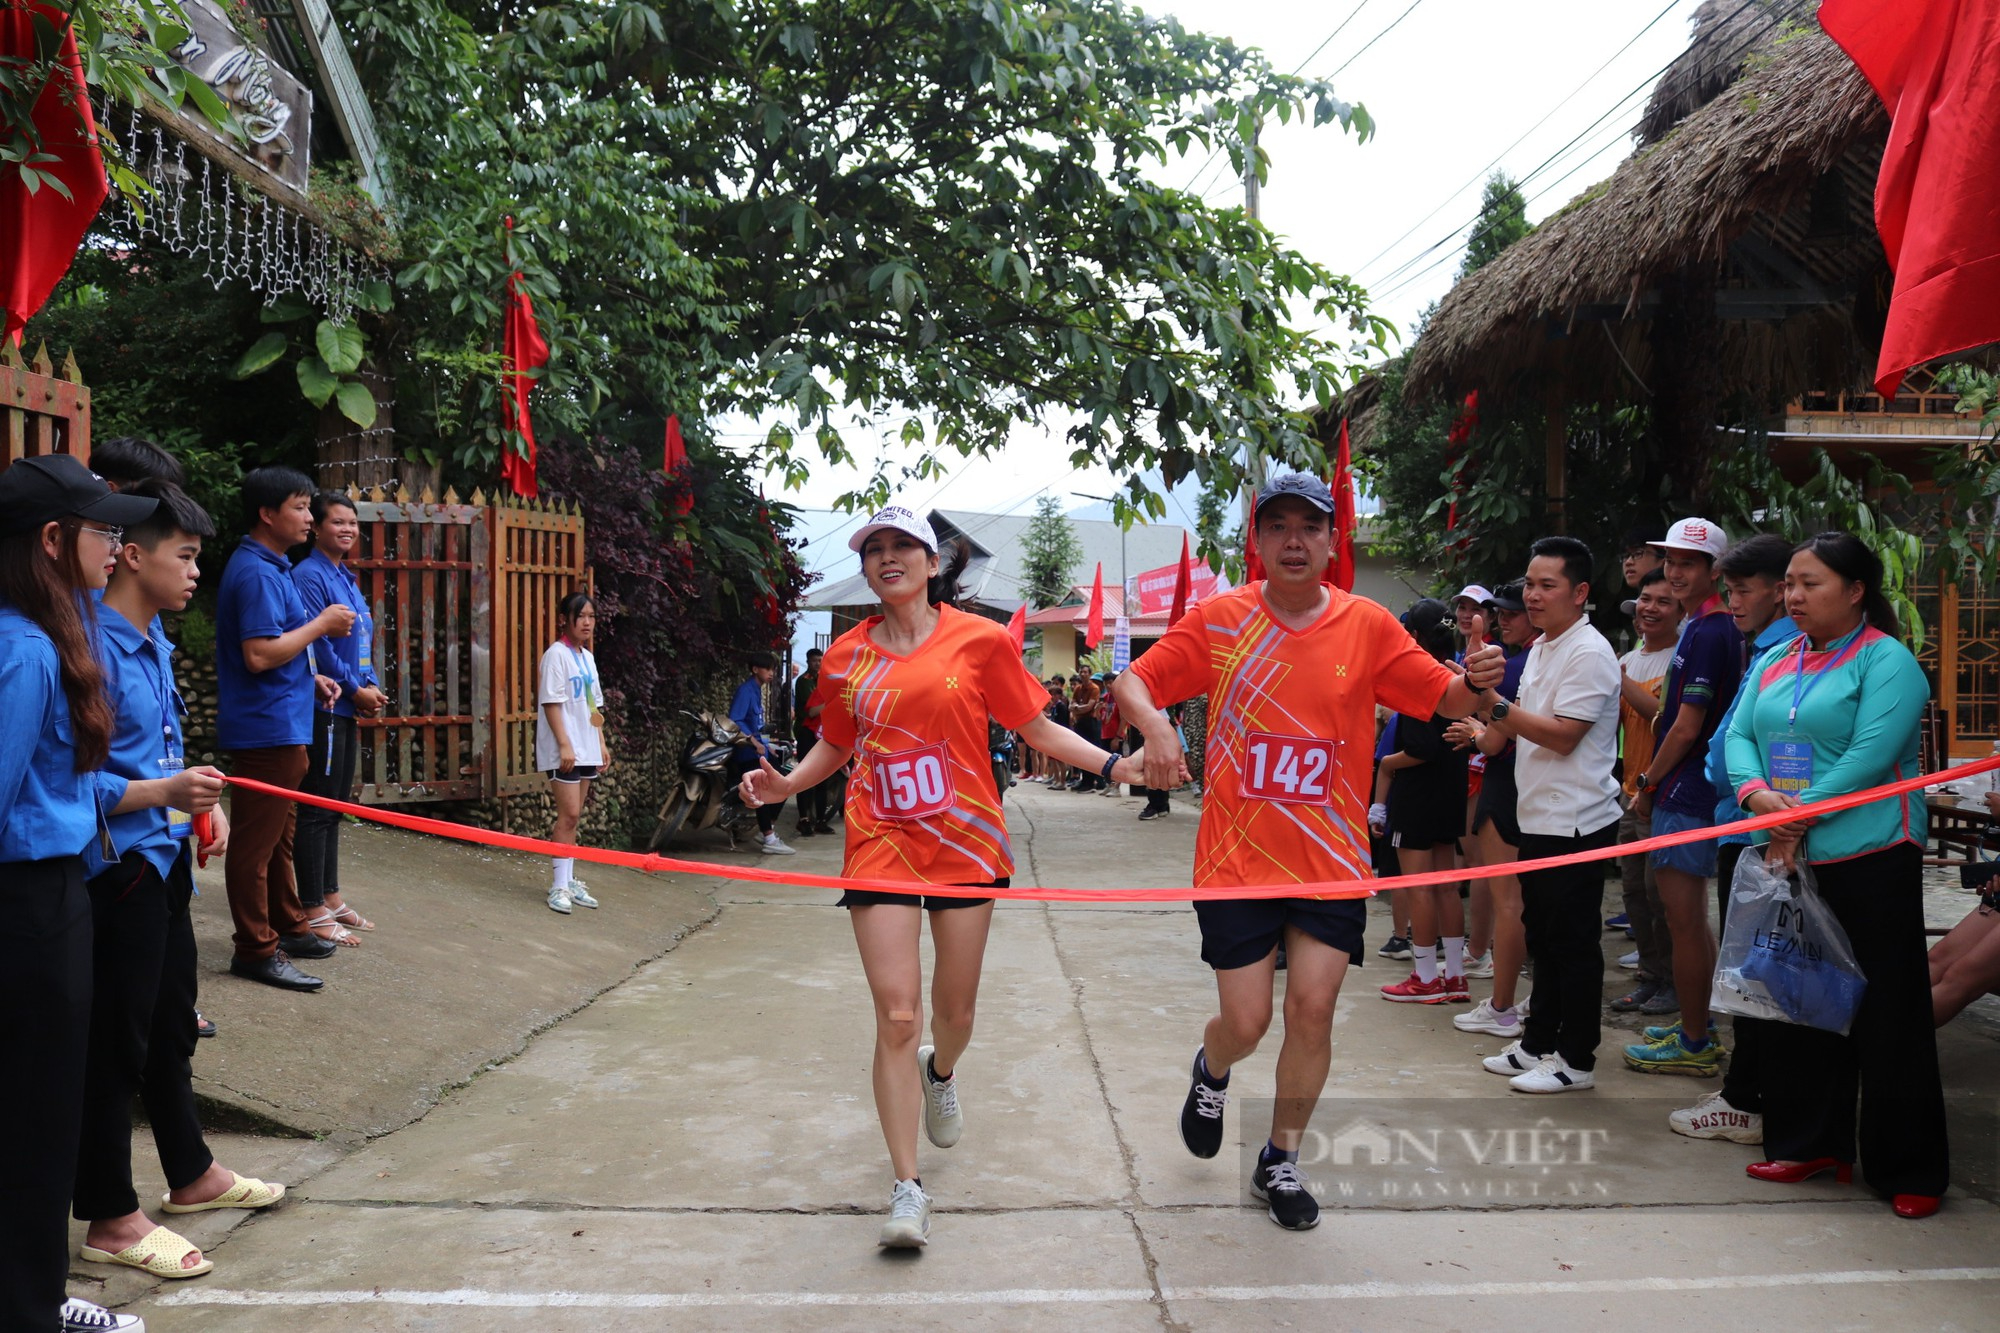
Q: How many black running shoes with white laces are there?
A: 2